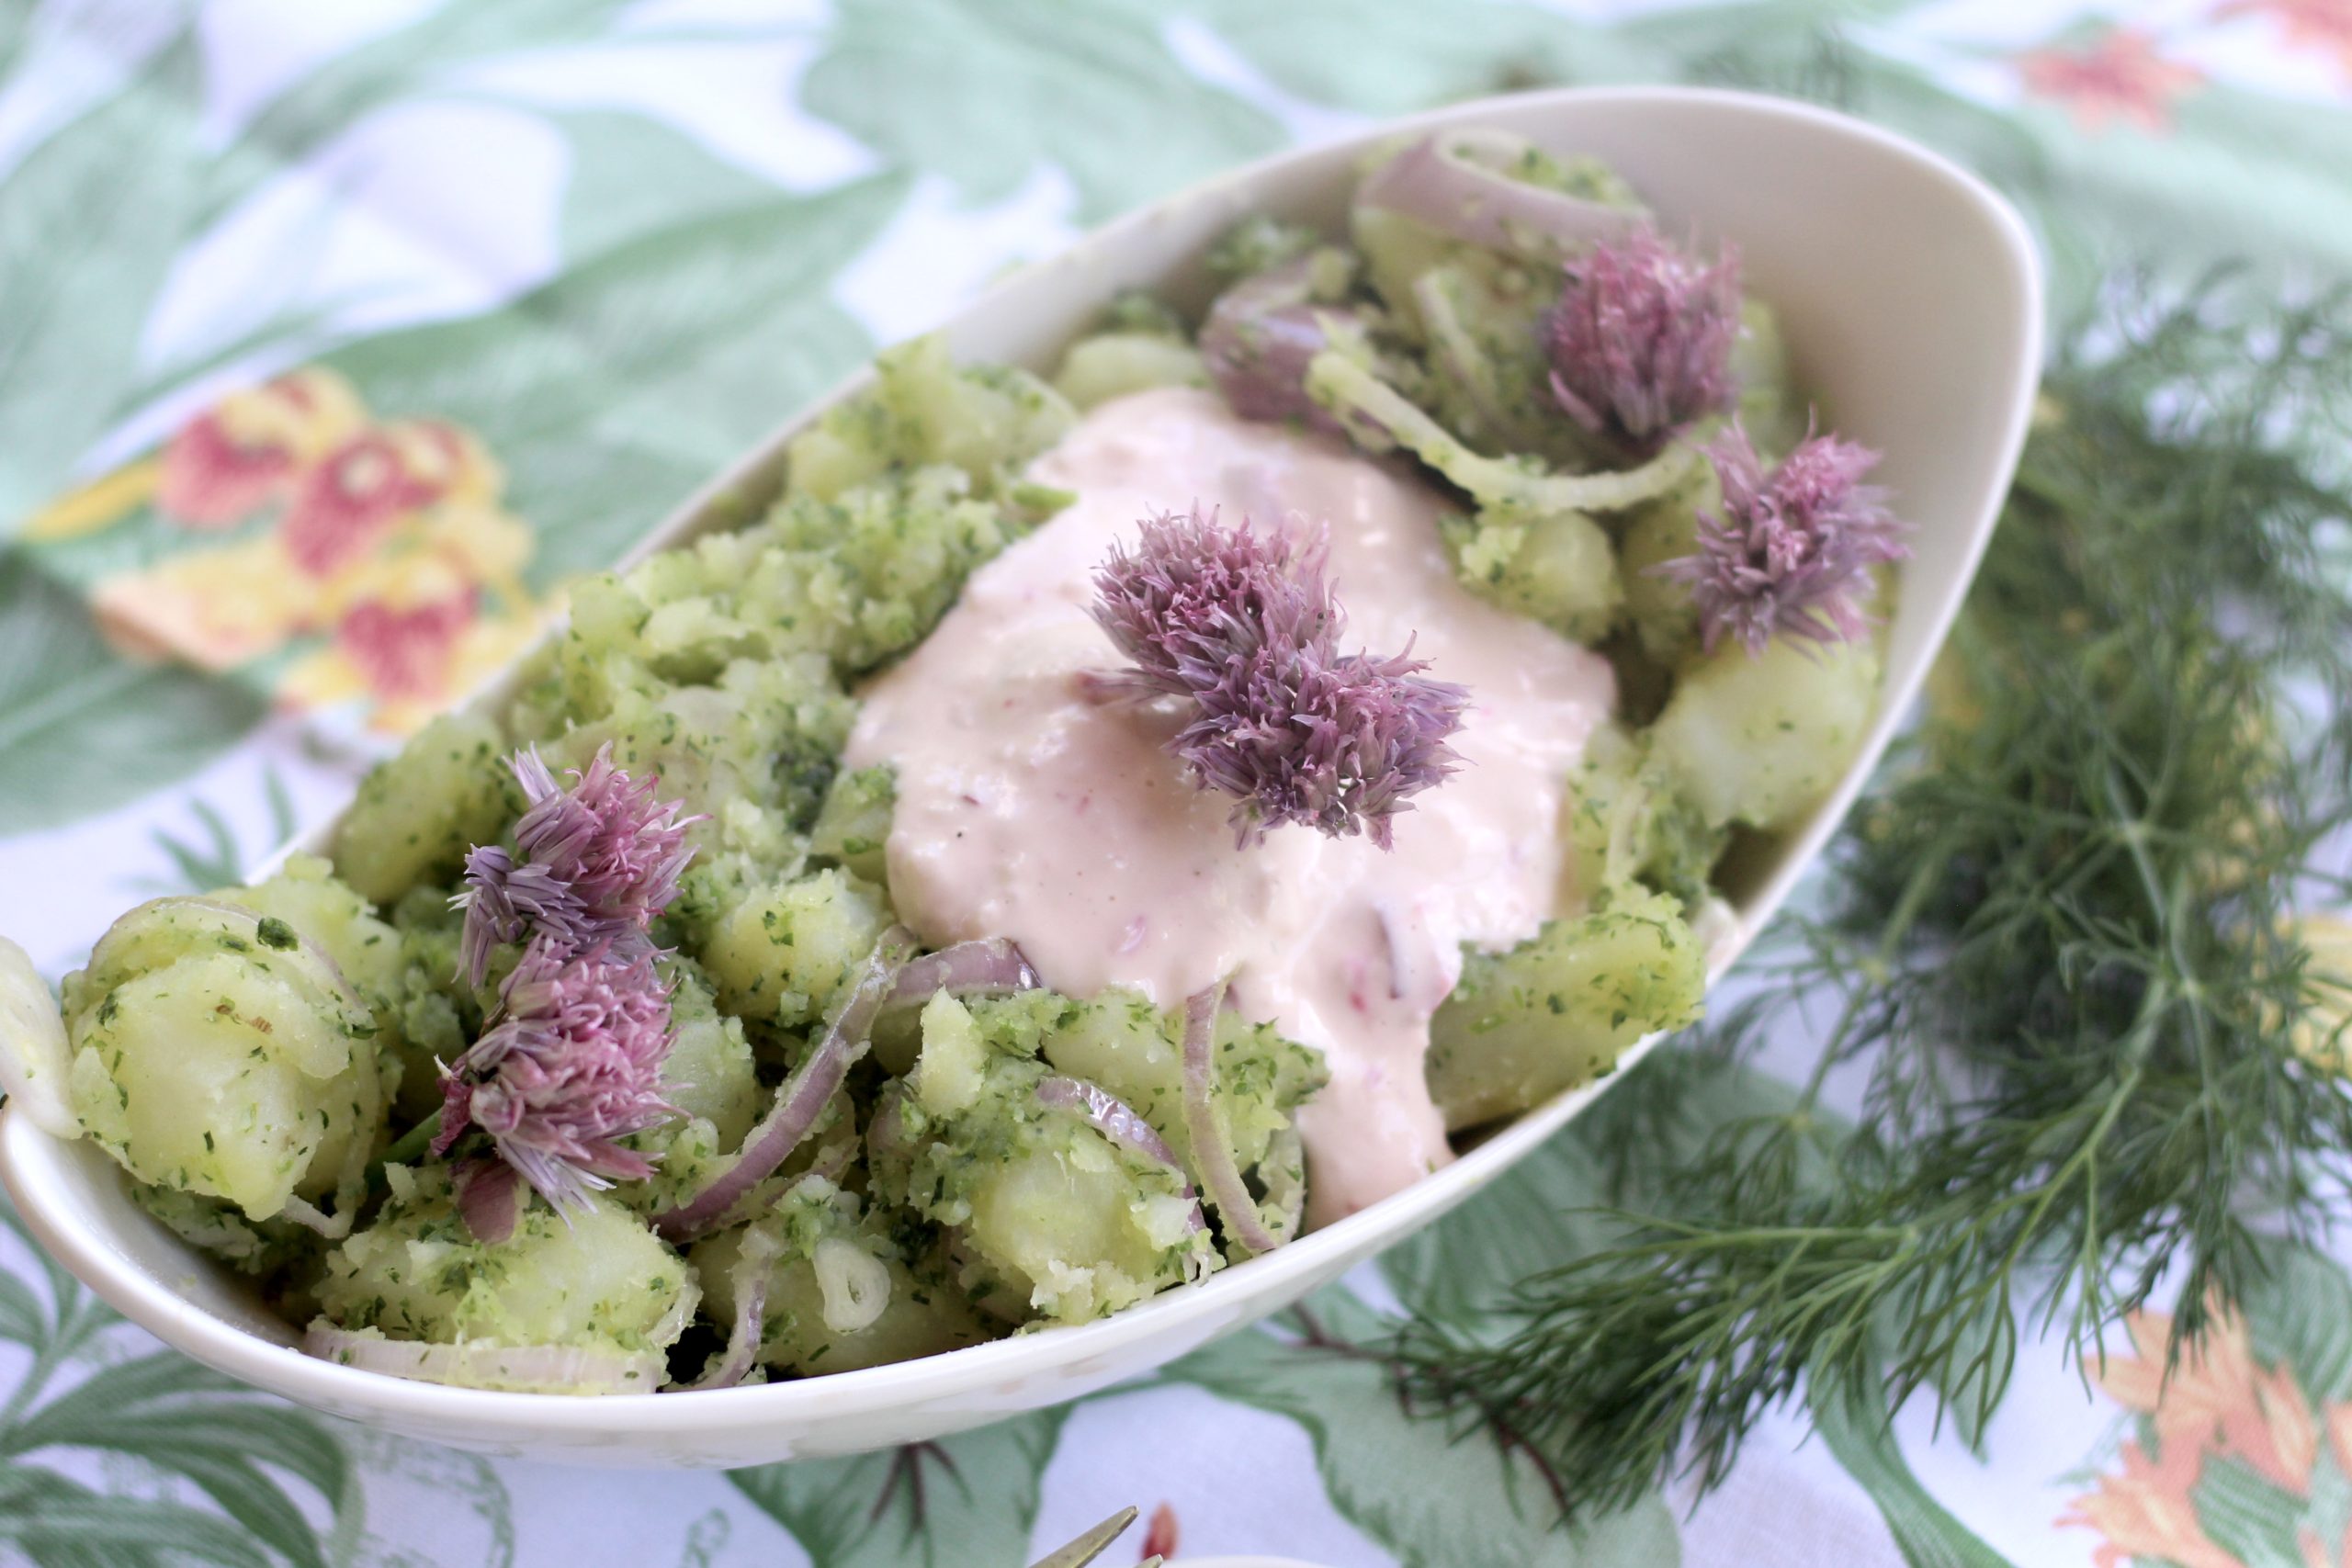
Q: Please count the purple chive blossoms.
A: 6